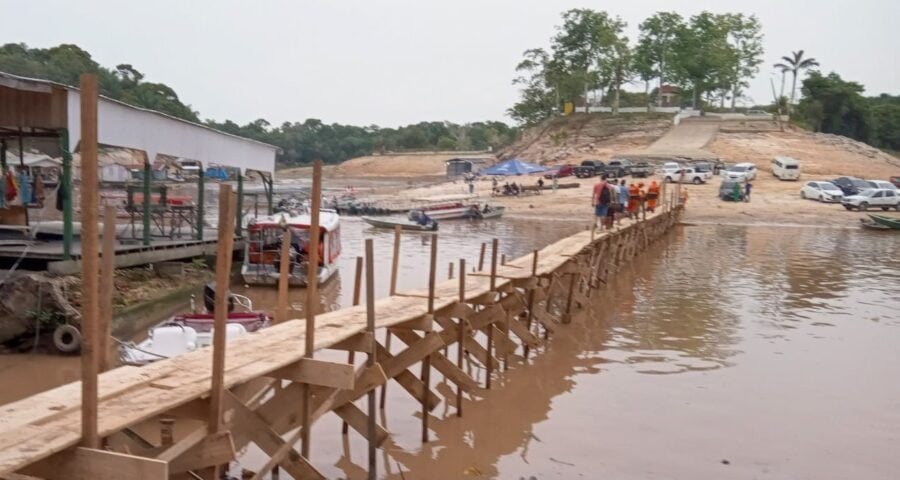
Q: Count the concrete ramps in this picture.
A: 1